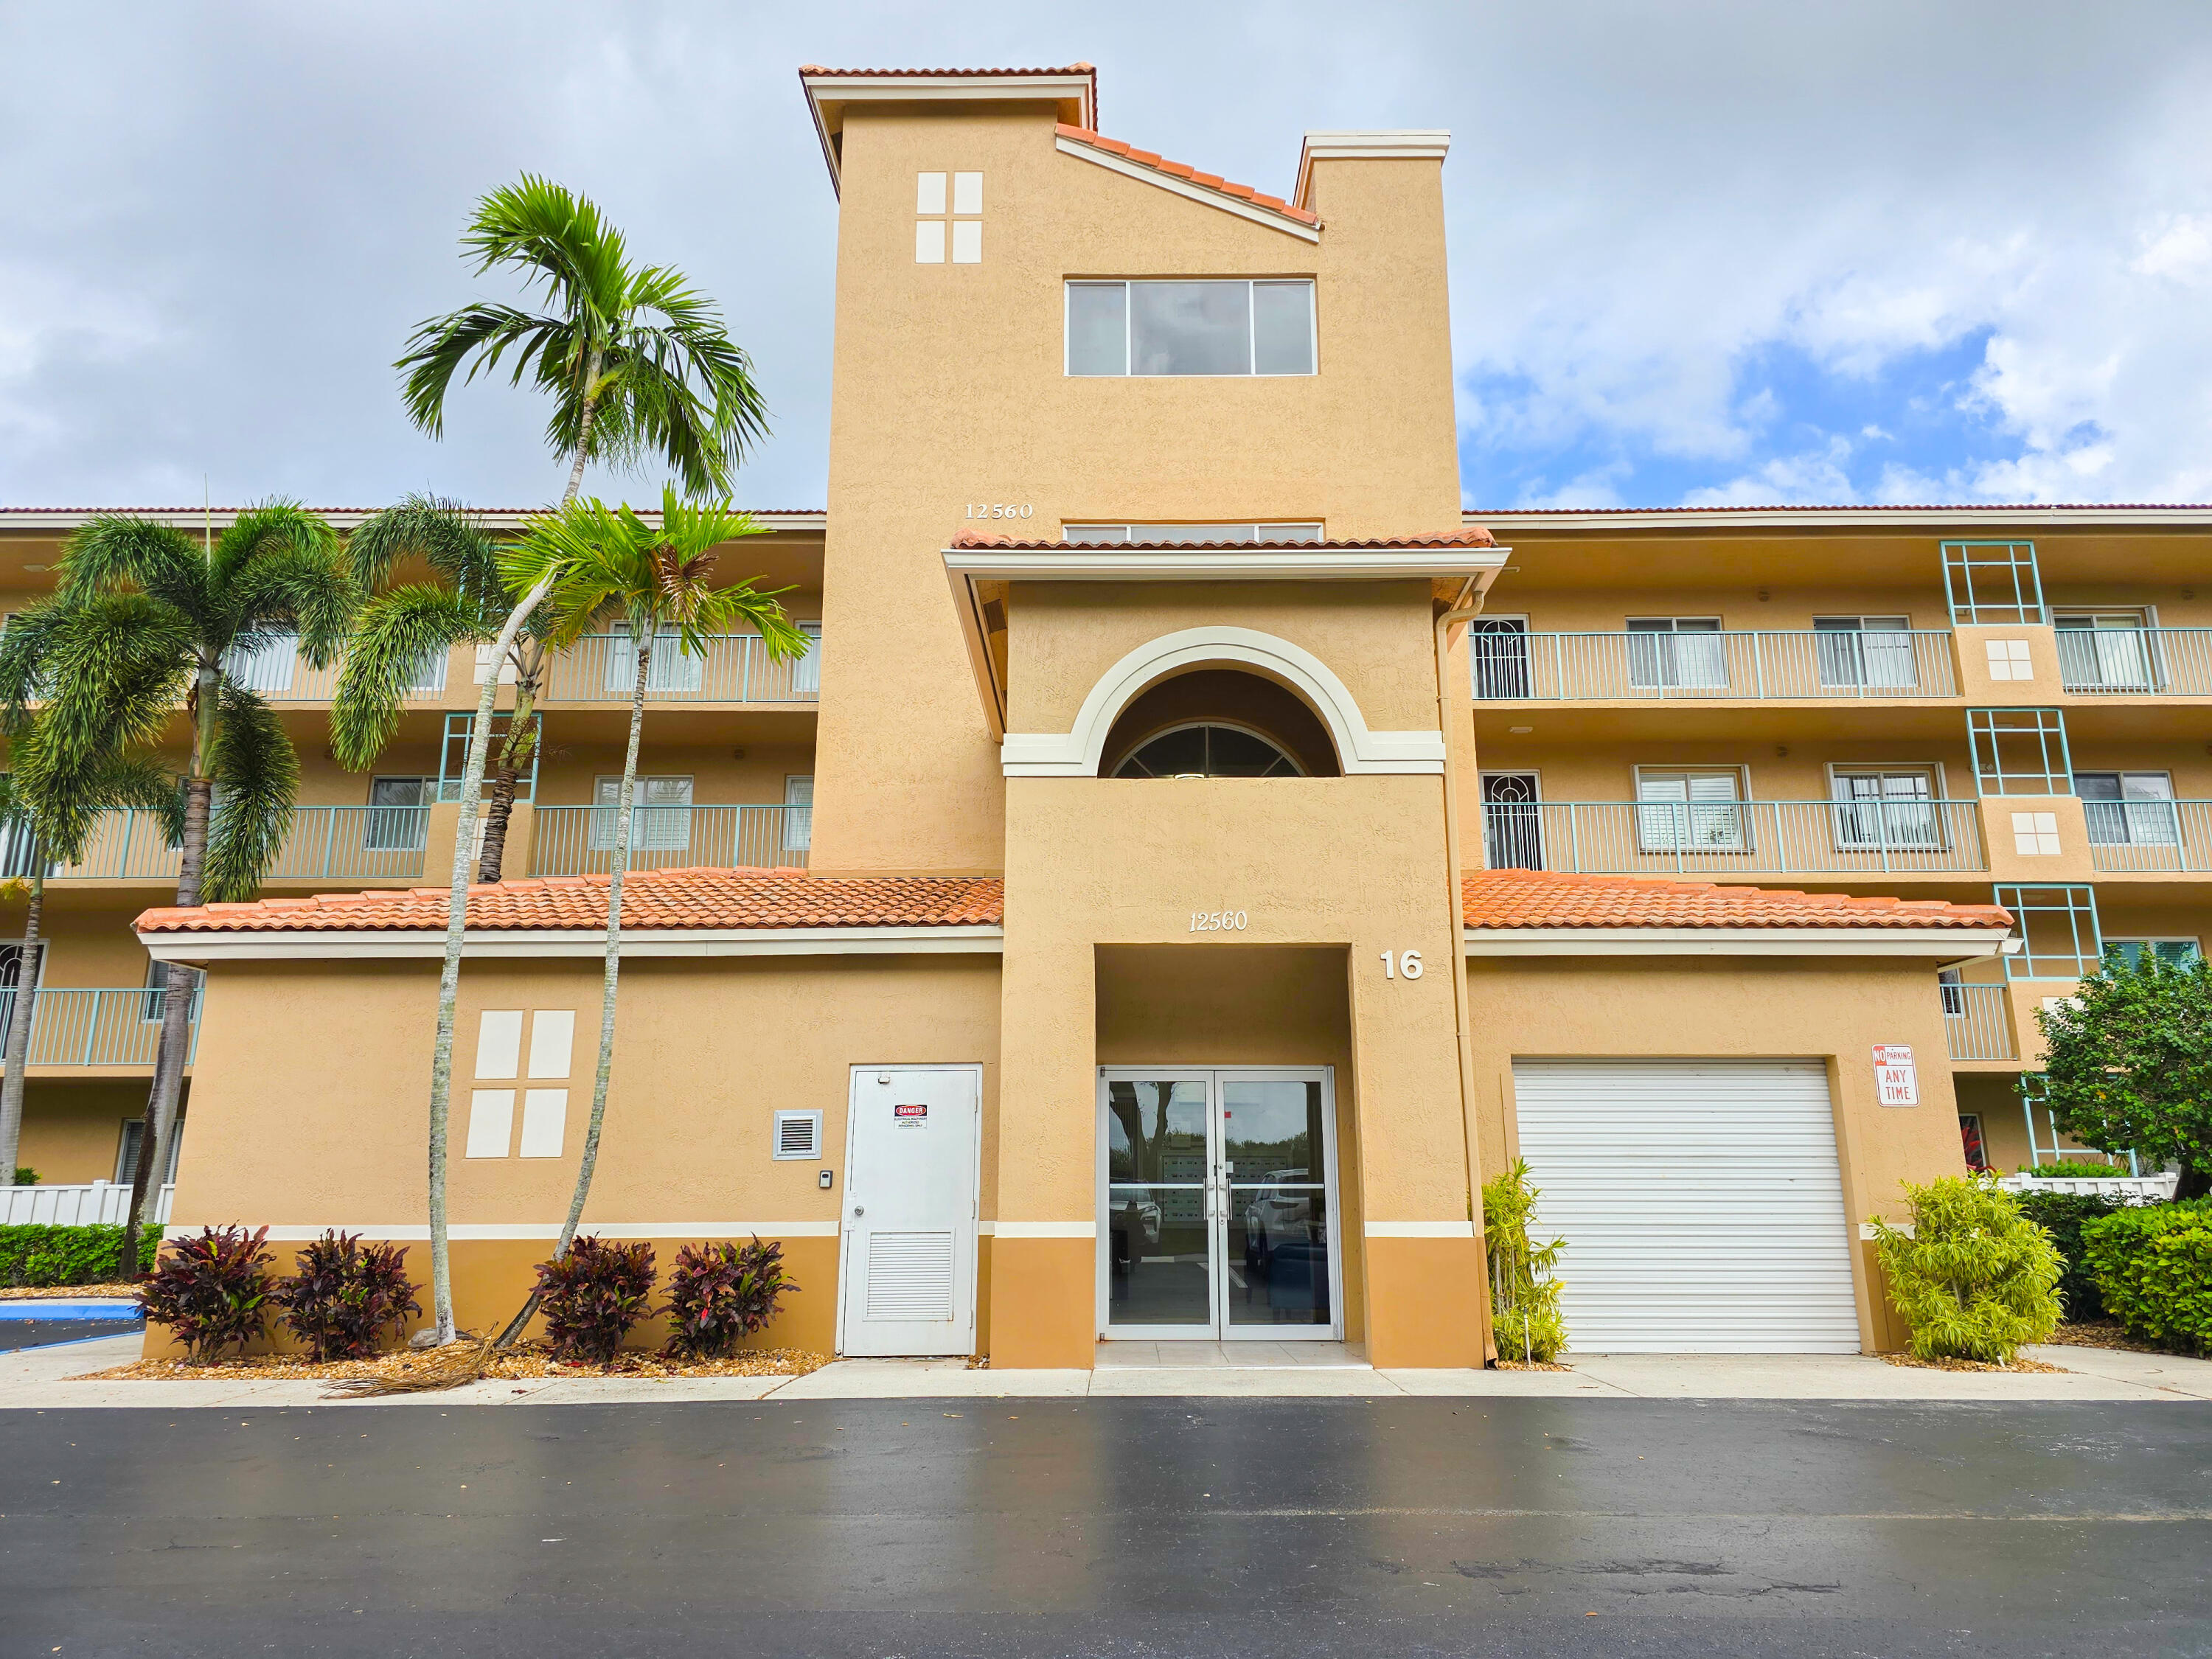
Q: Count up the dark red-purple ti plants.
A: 4